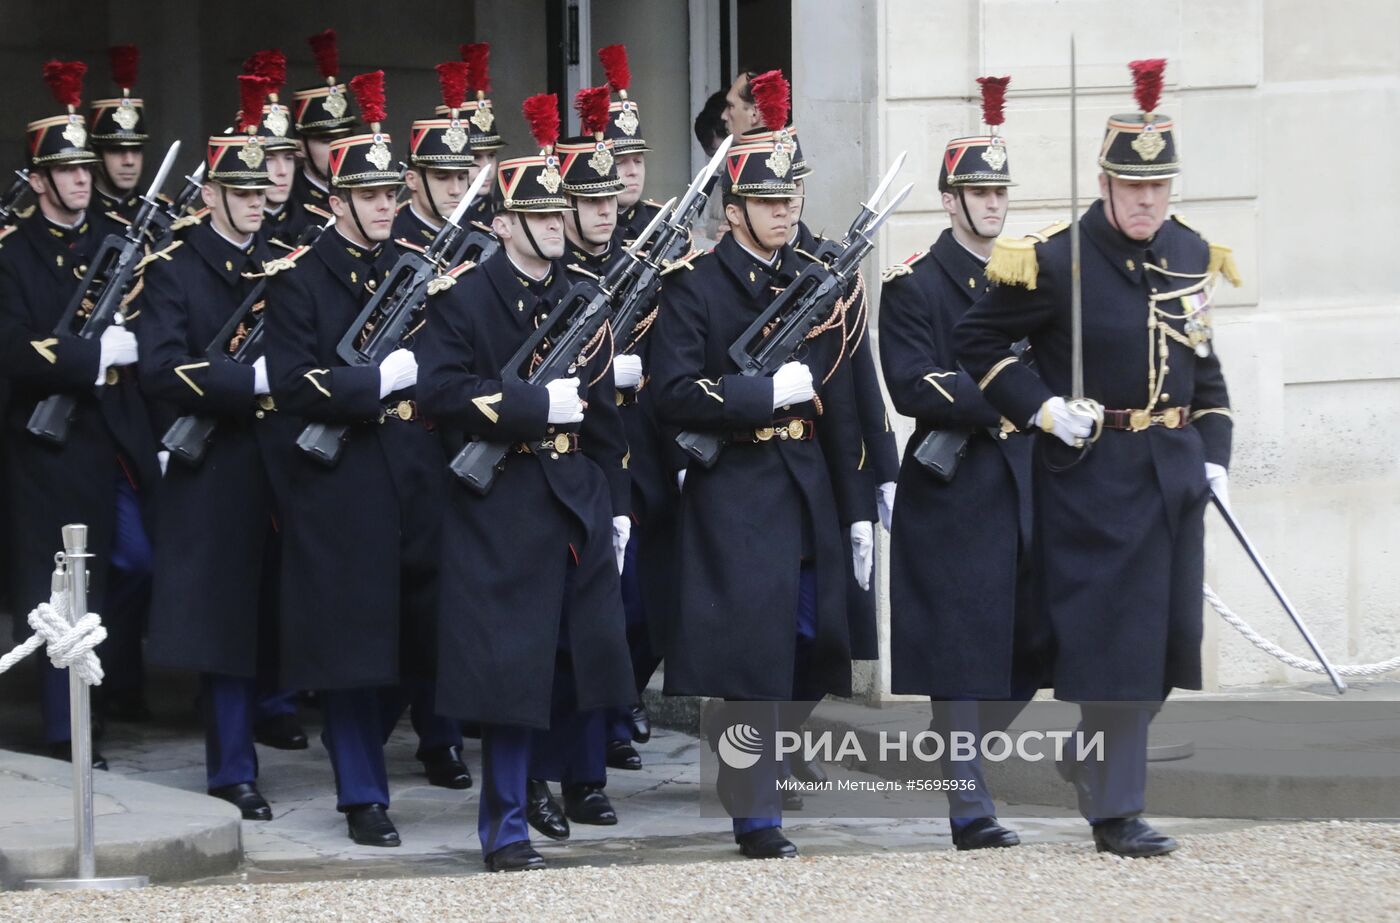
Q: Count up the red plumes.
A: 14